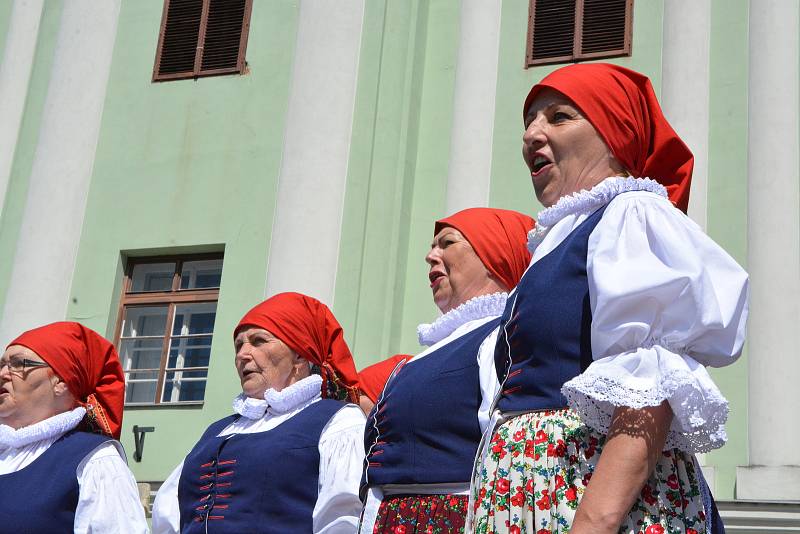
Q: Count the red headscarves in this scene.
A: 5